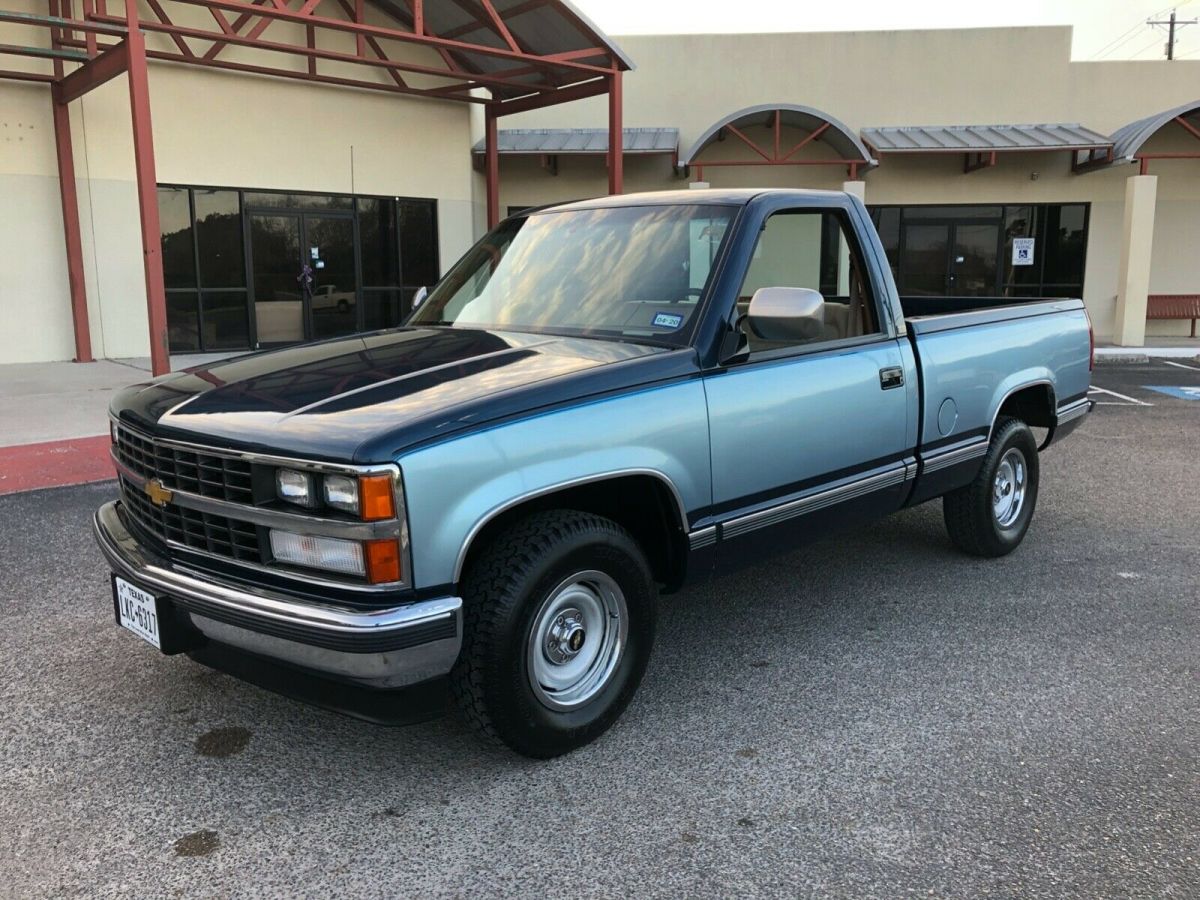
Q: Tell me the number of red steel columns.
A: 4